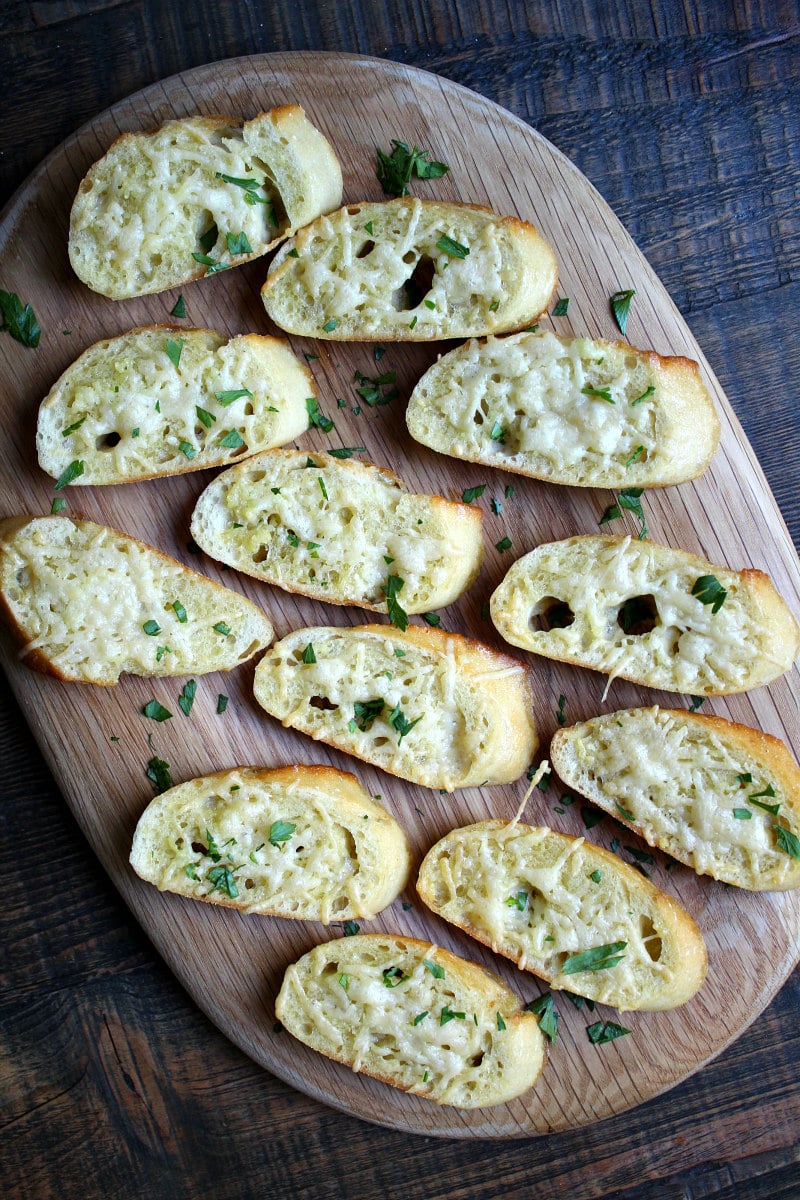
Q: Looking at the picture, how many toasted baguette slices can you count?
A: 12